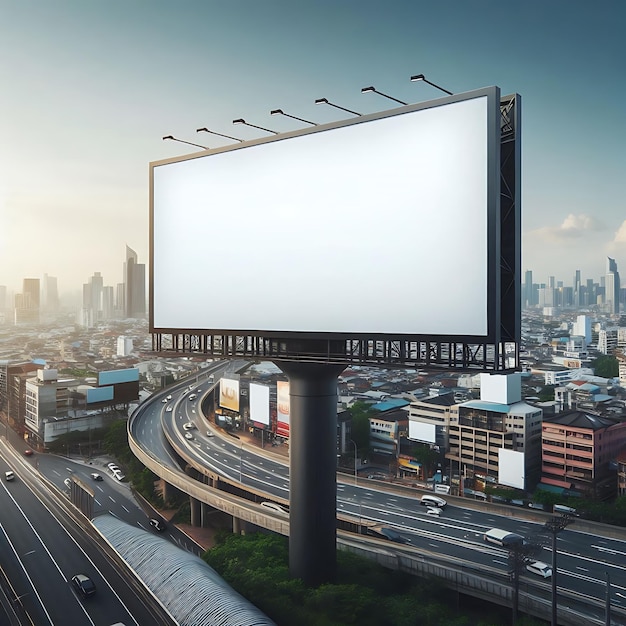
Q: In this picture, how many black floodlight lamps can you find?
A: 7